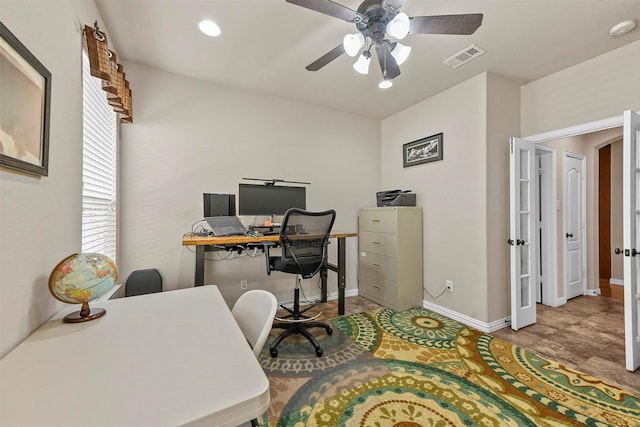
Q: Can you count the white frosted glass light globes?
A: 4